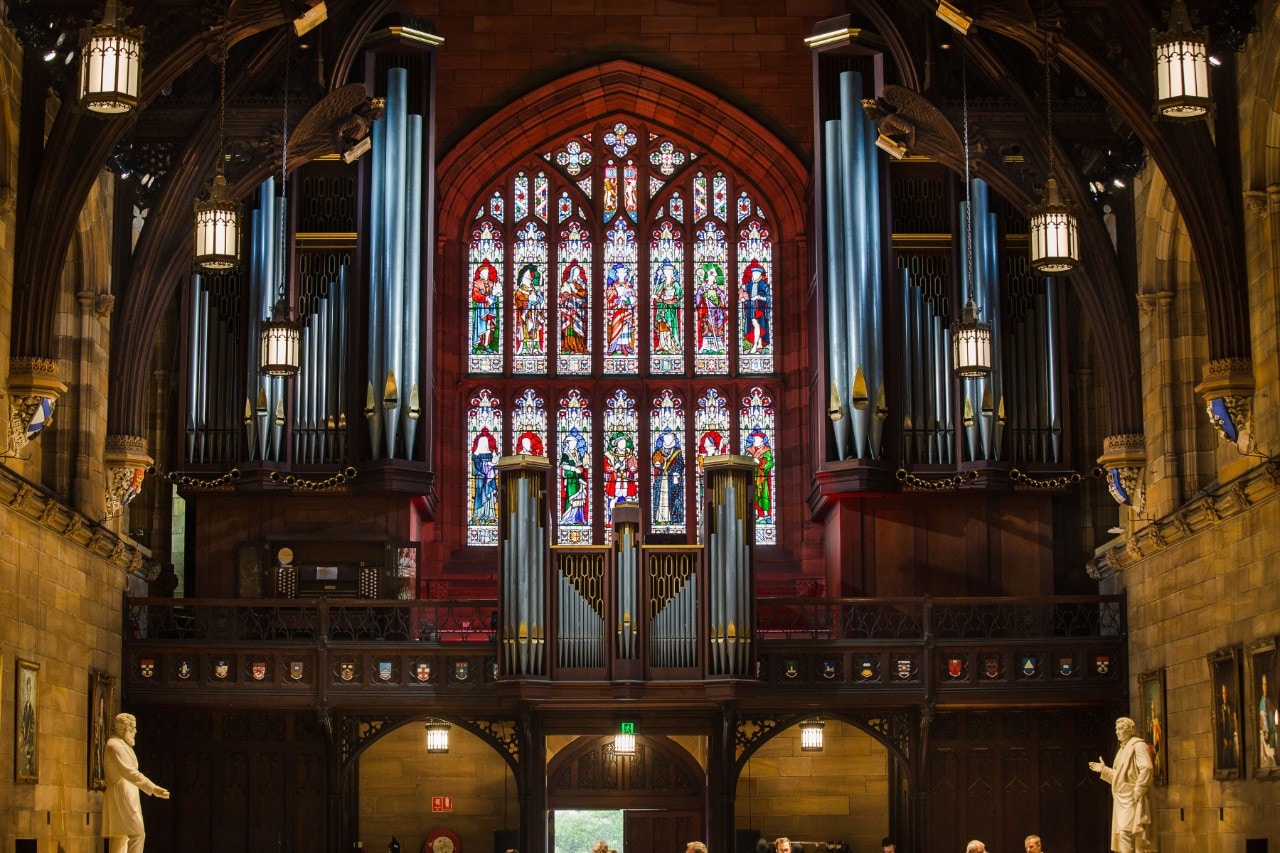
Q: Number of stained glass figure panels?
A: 14